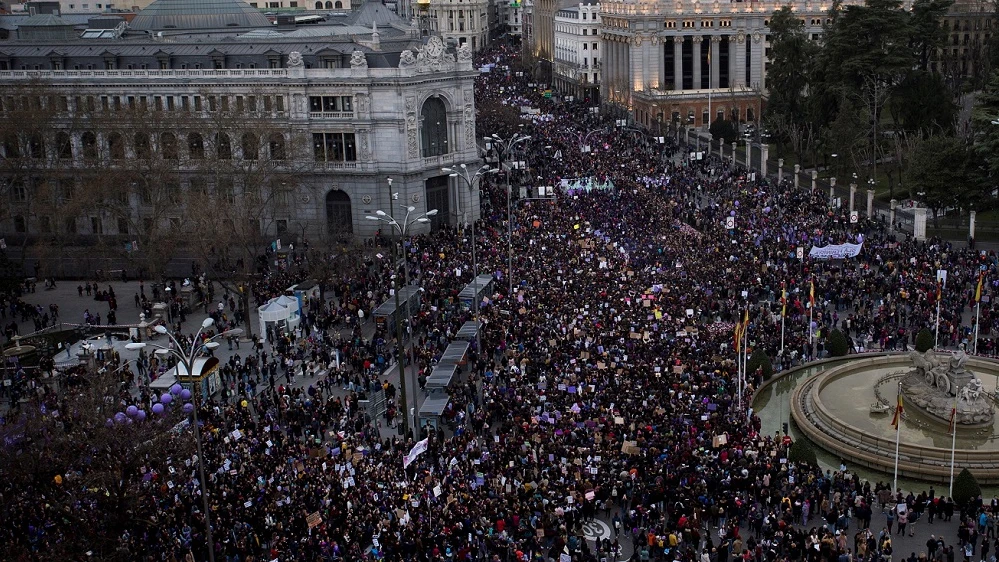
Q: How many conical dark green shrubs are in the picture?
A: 5